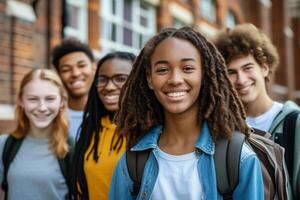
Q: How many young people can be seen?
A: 5